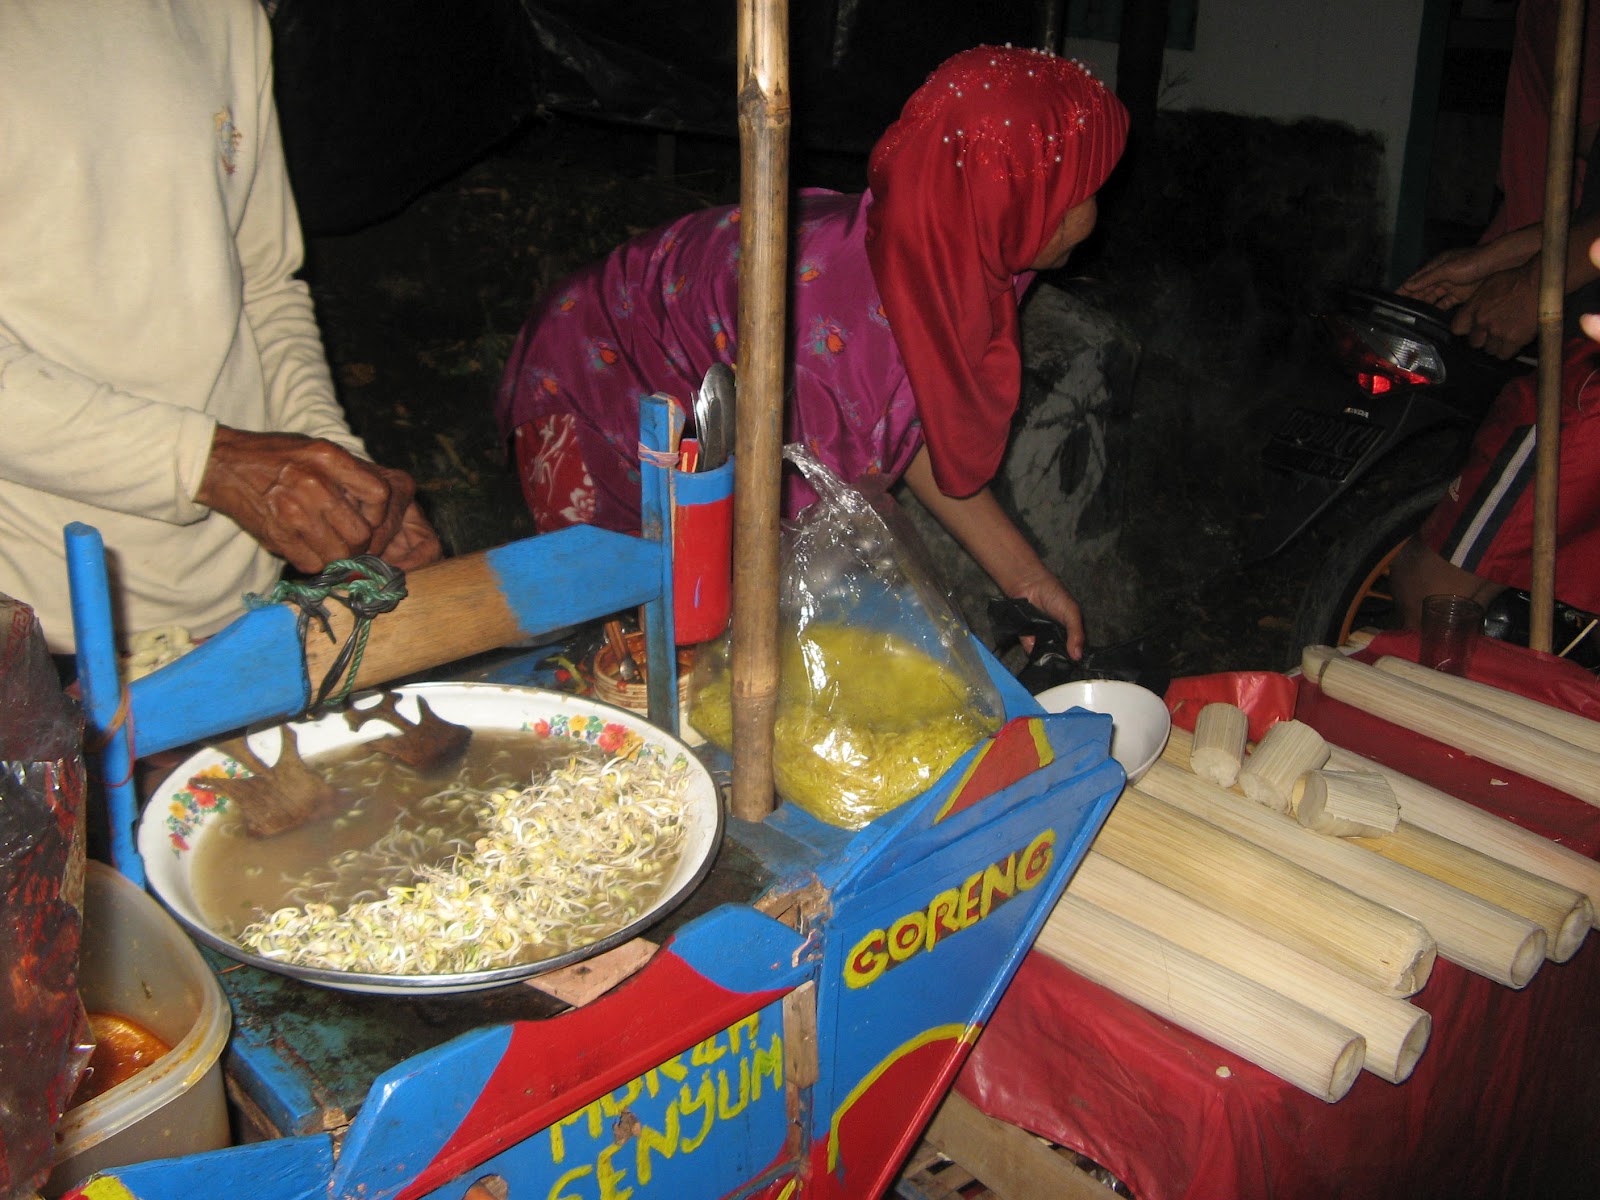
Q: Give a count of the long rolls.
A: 8